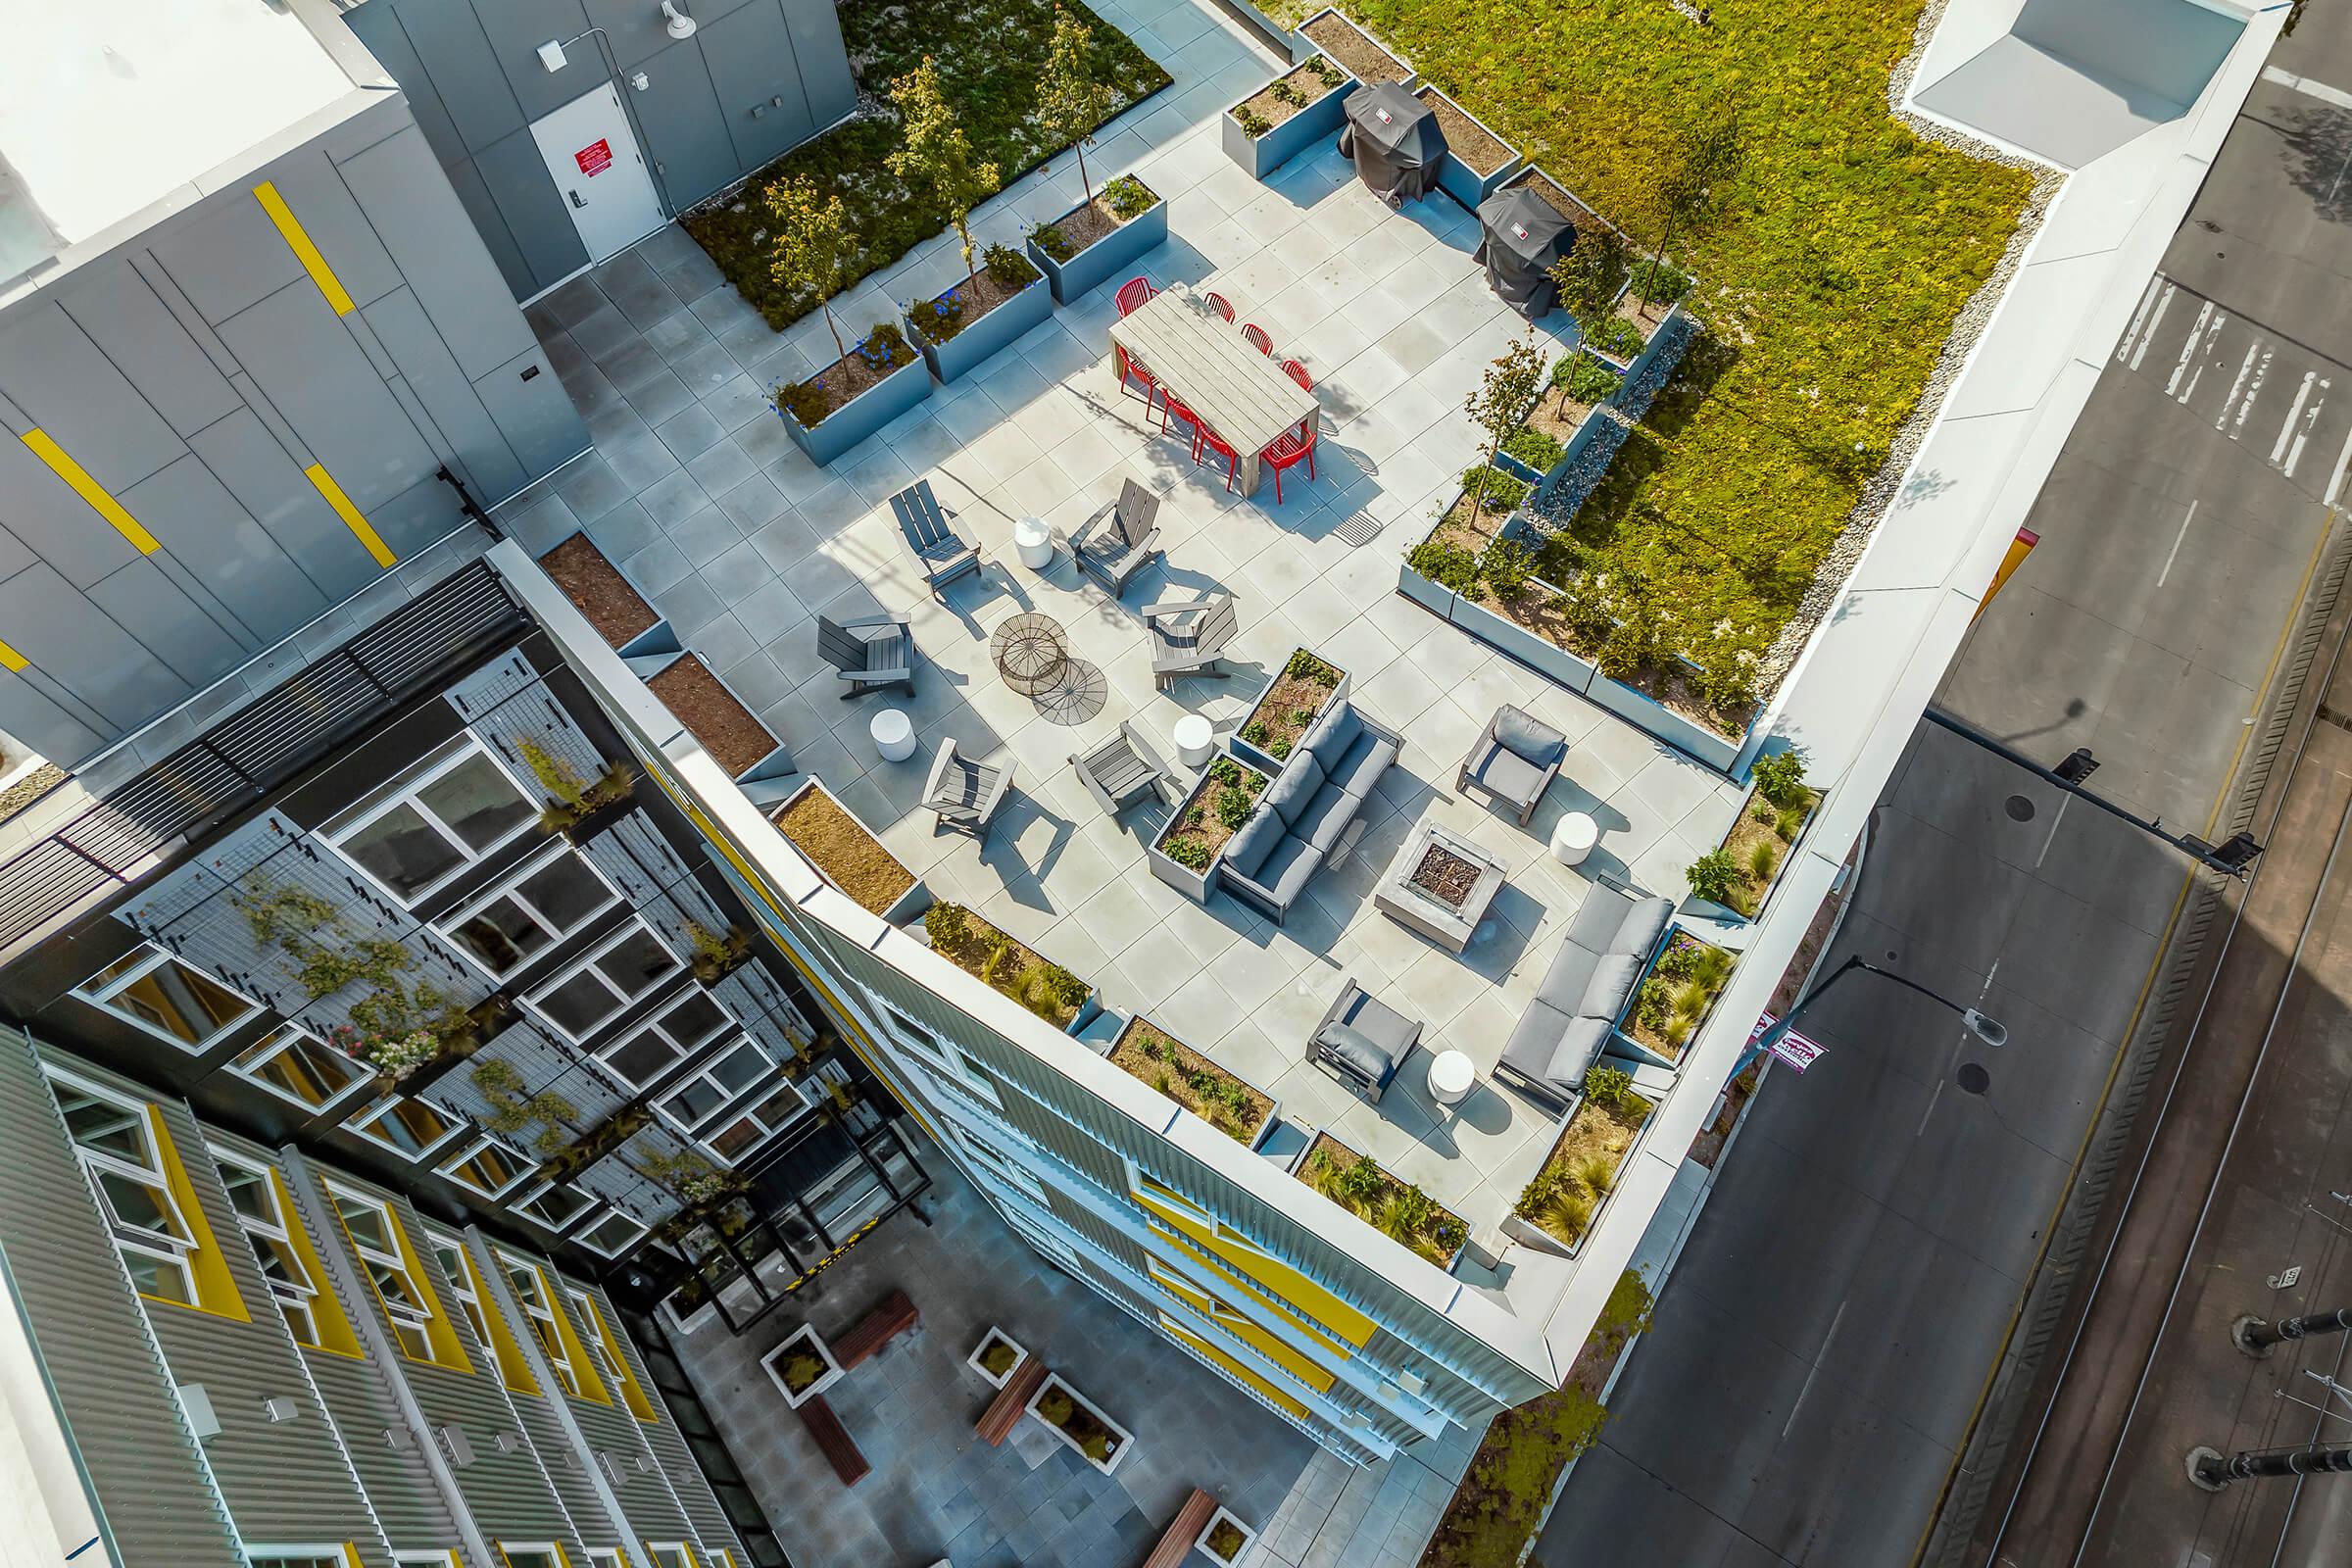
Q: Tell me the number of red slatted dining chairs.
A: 8